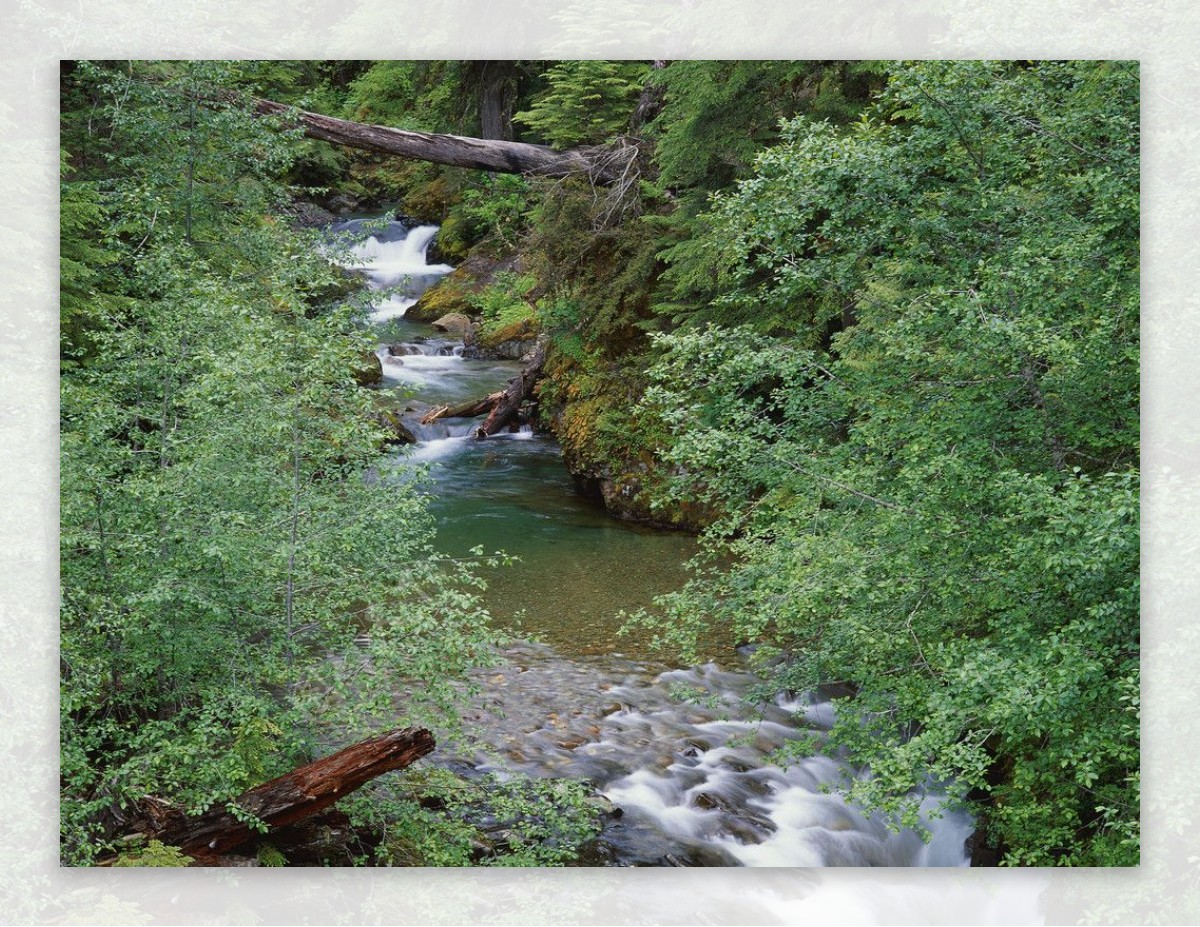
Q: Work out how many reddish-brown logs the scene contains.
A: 1